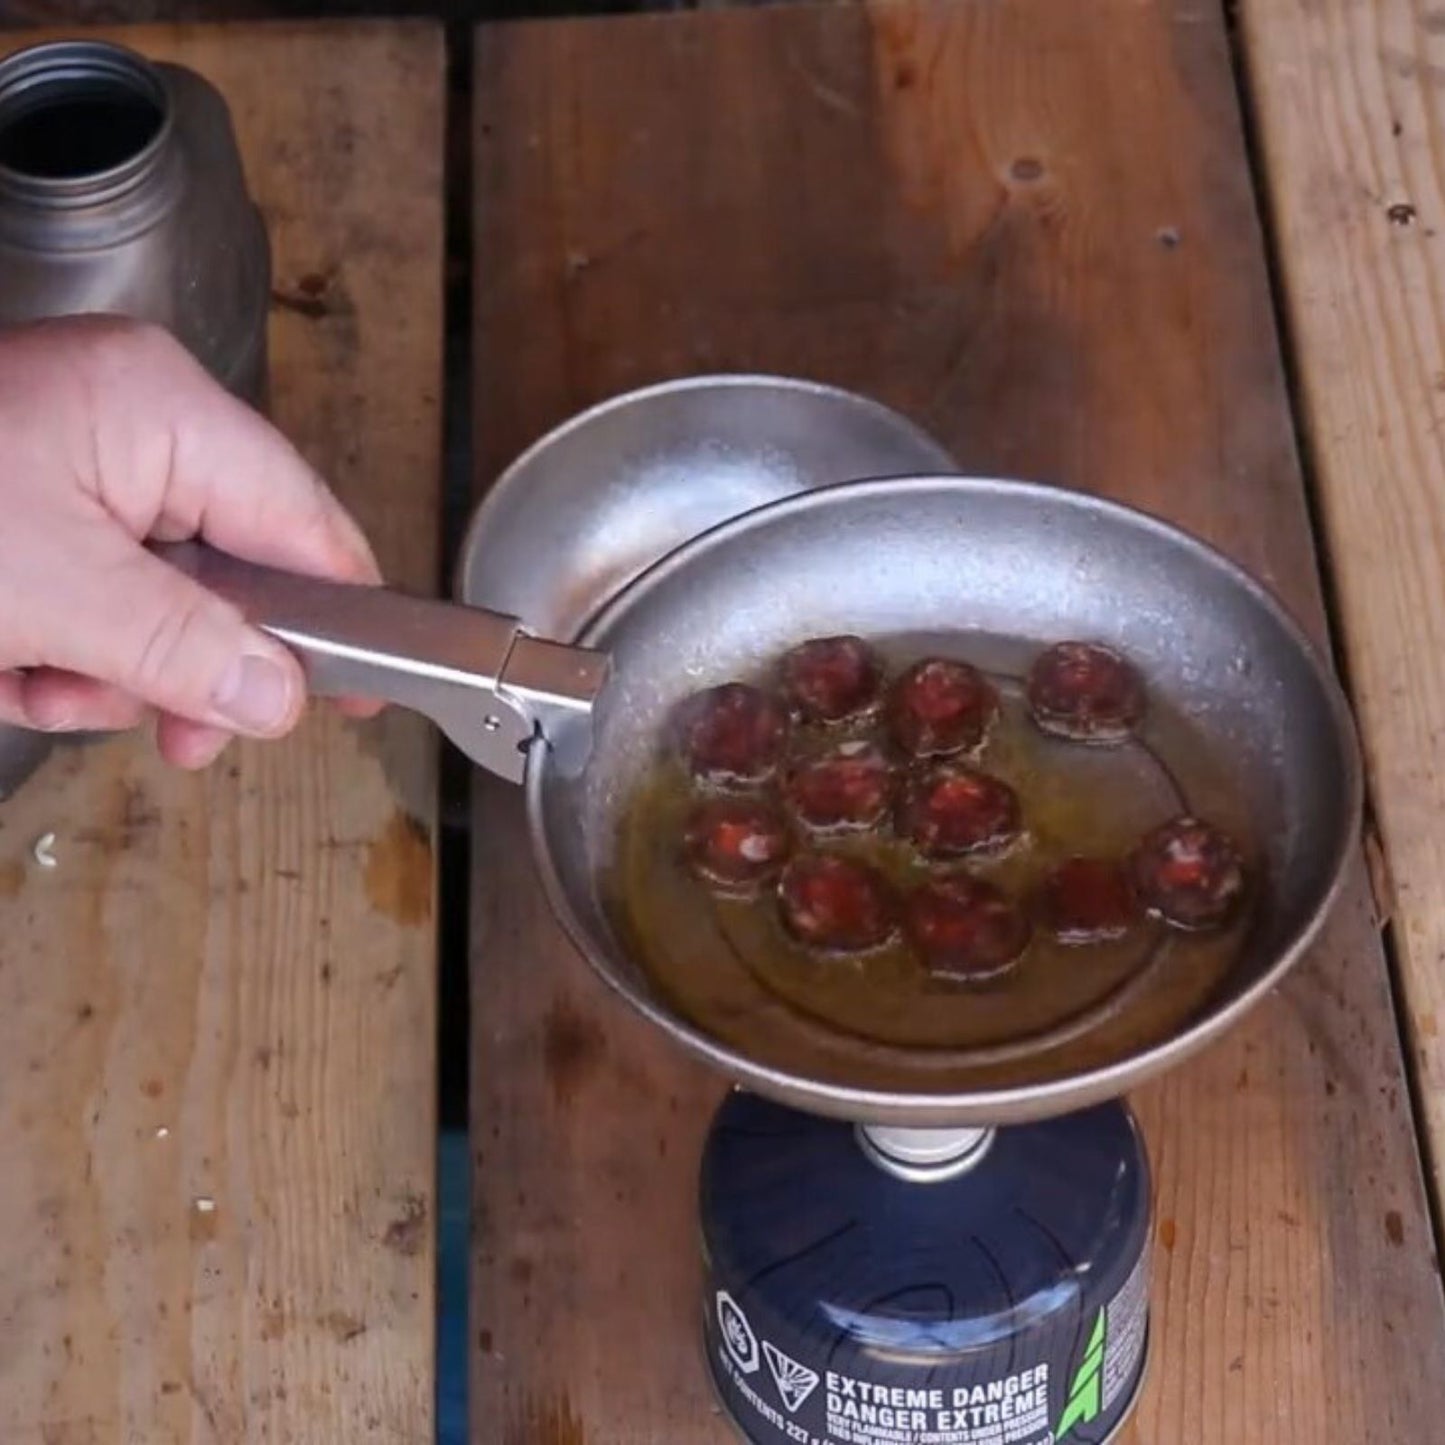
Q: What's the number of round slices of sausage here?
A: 11